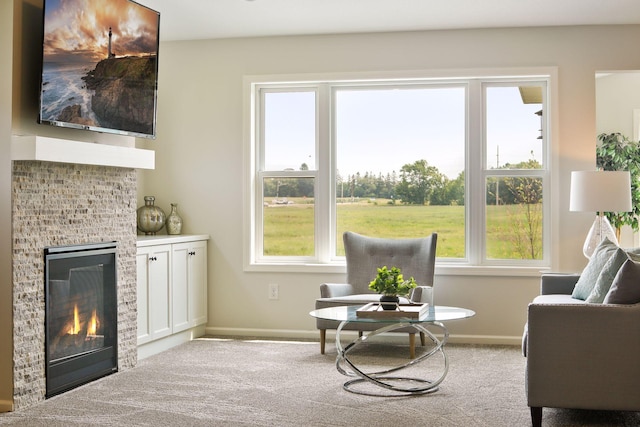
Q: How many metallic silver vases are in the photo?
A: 2